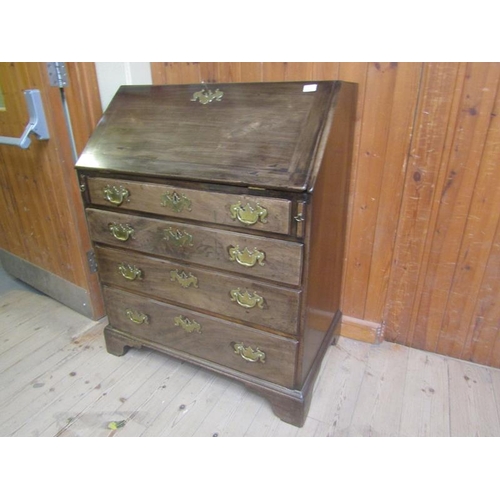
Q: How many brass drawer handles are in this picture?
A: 8